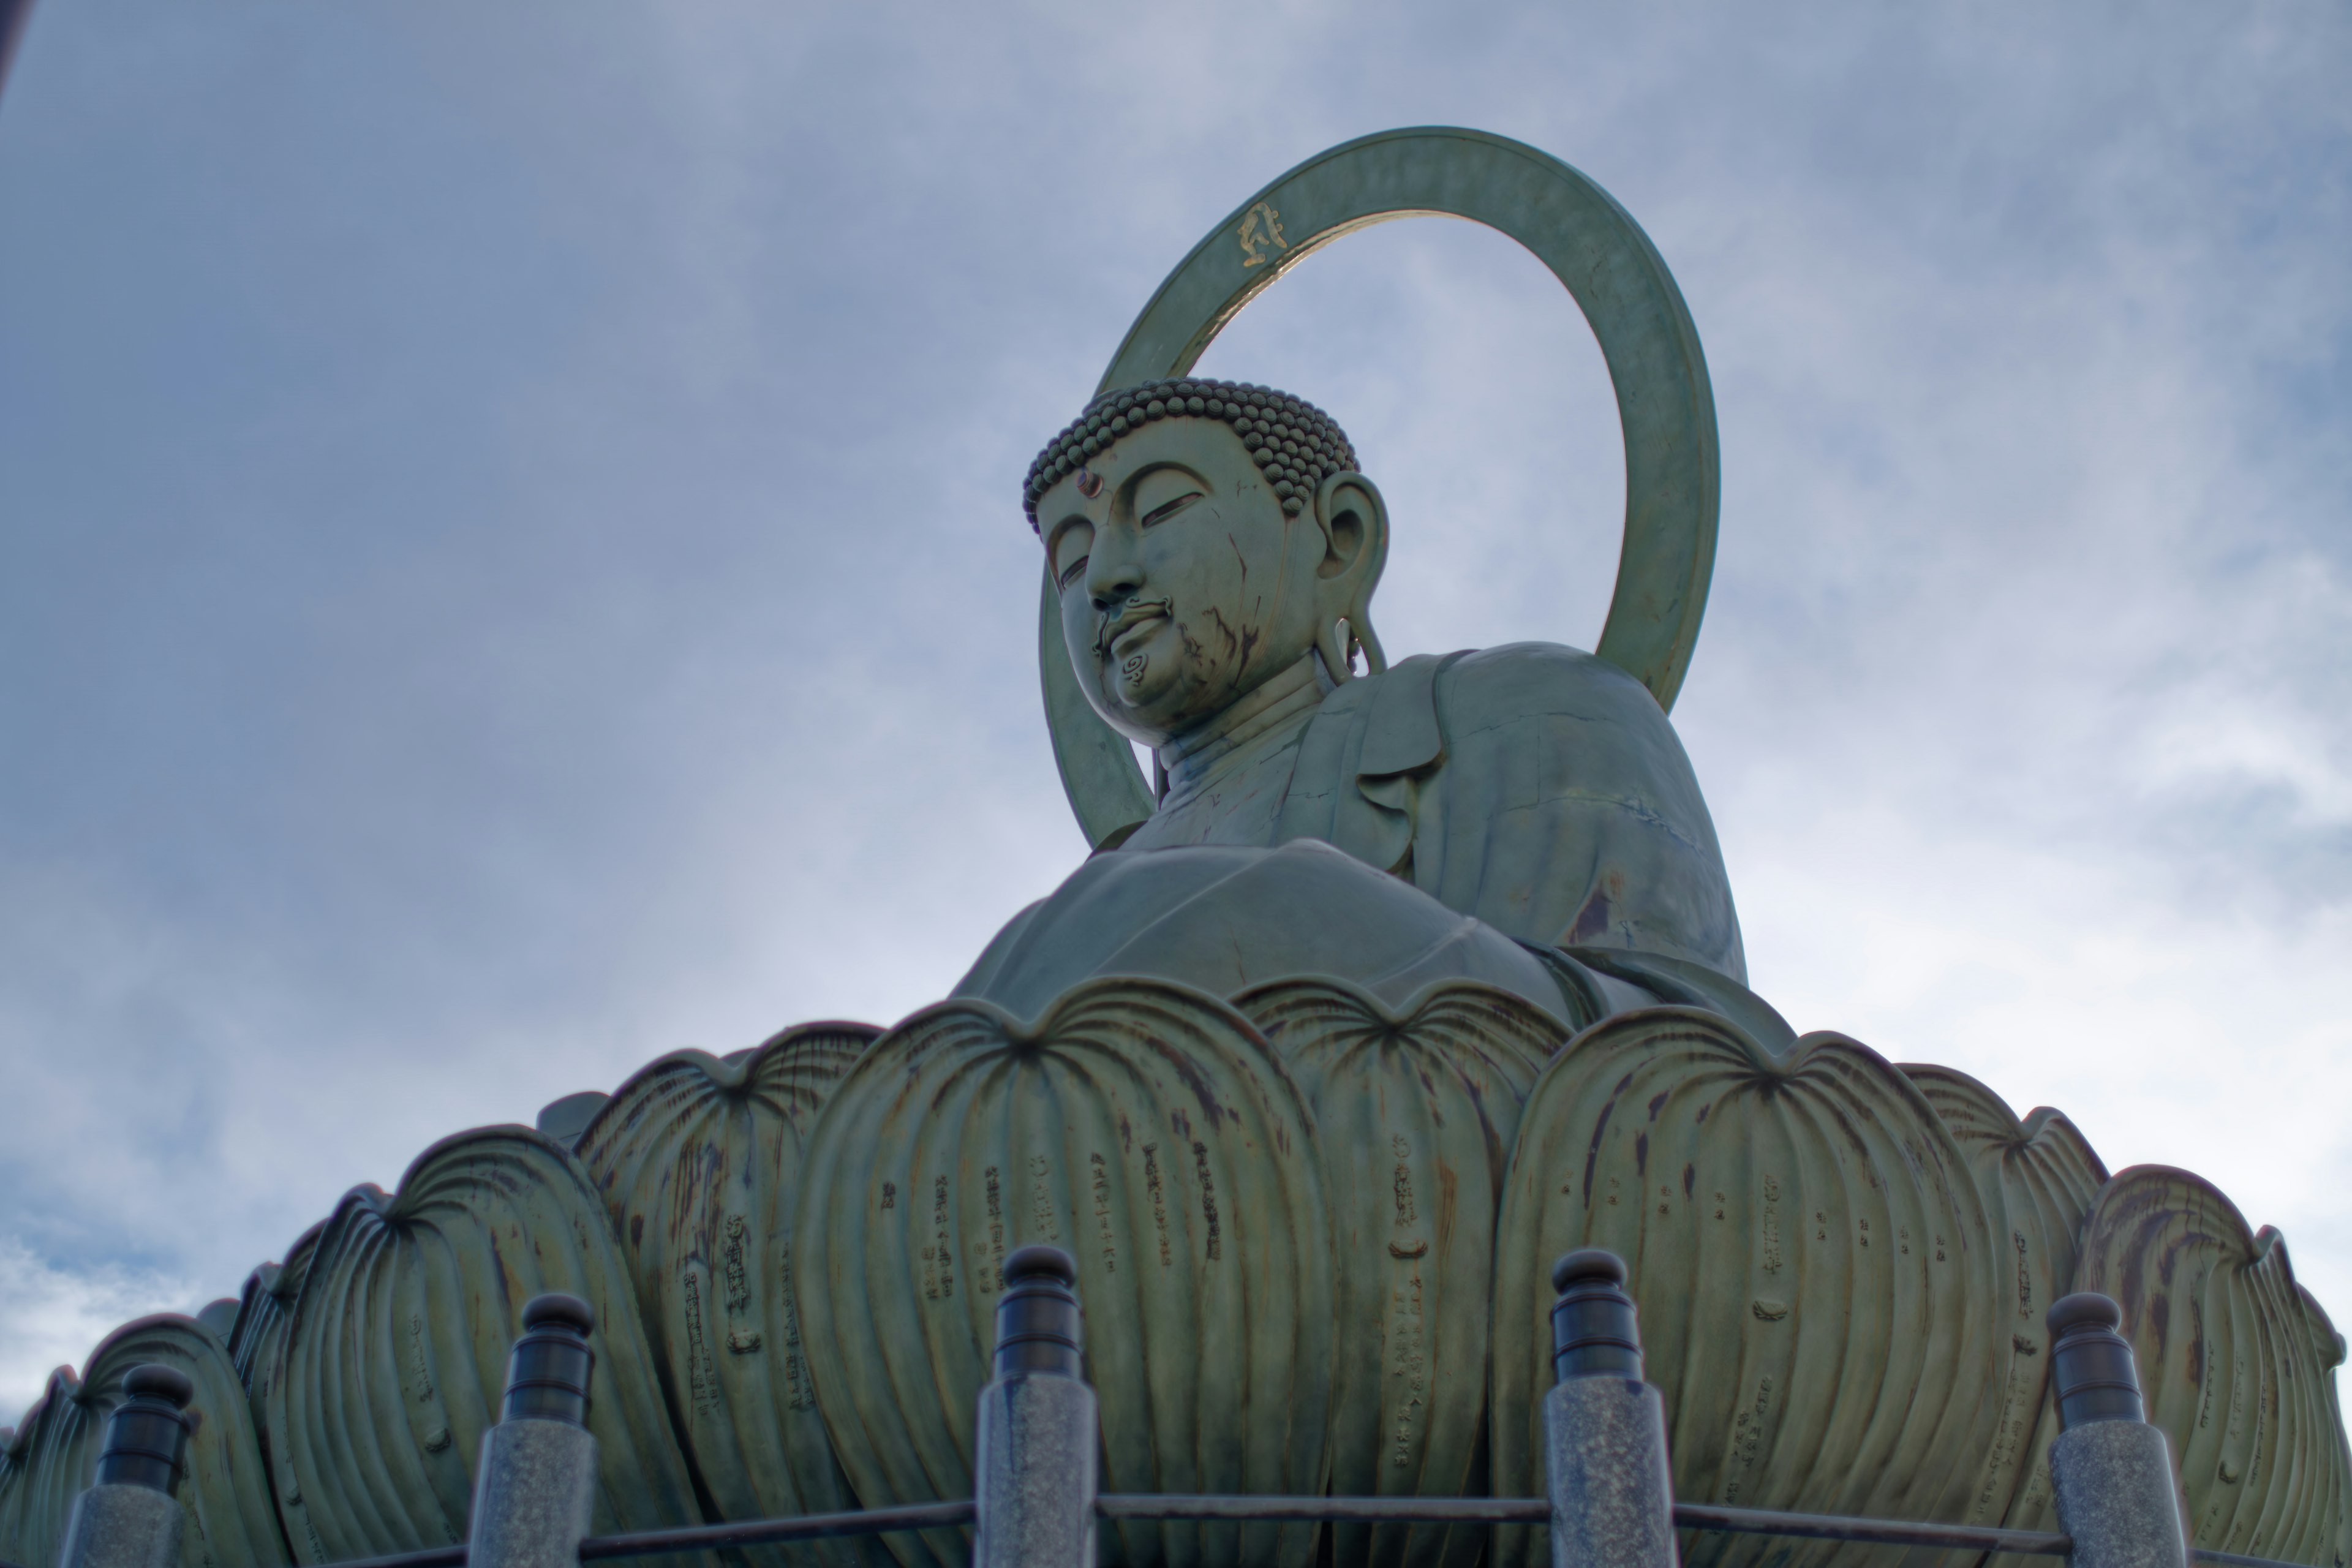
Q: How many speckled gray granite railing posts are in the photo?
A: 5